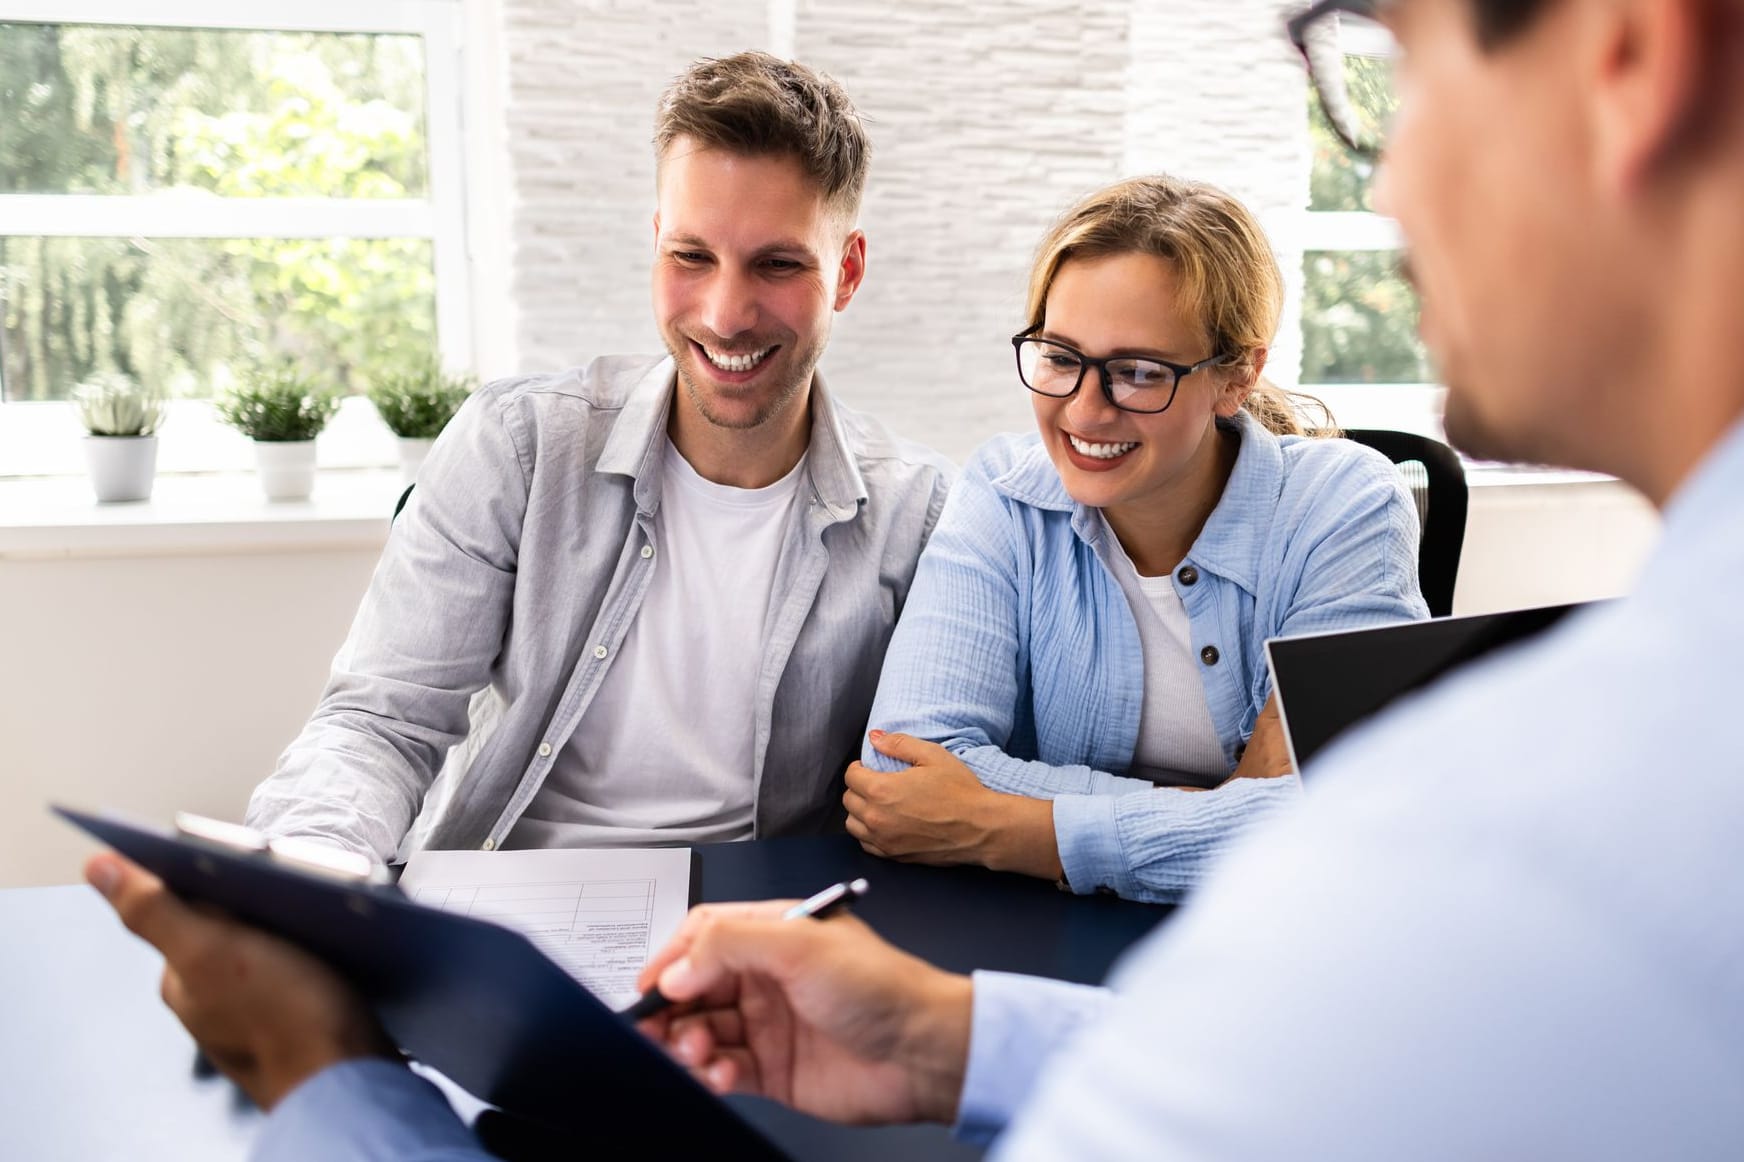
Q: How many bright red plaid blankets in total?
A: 0